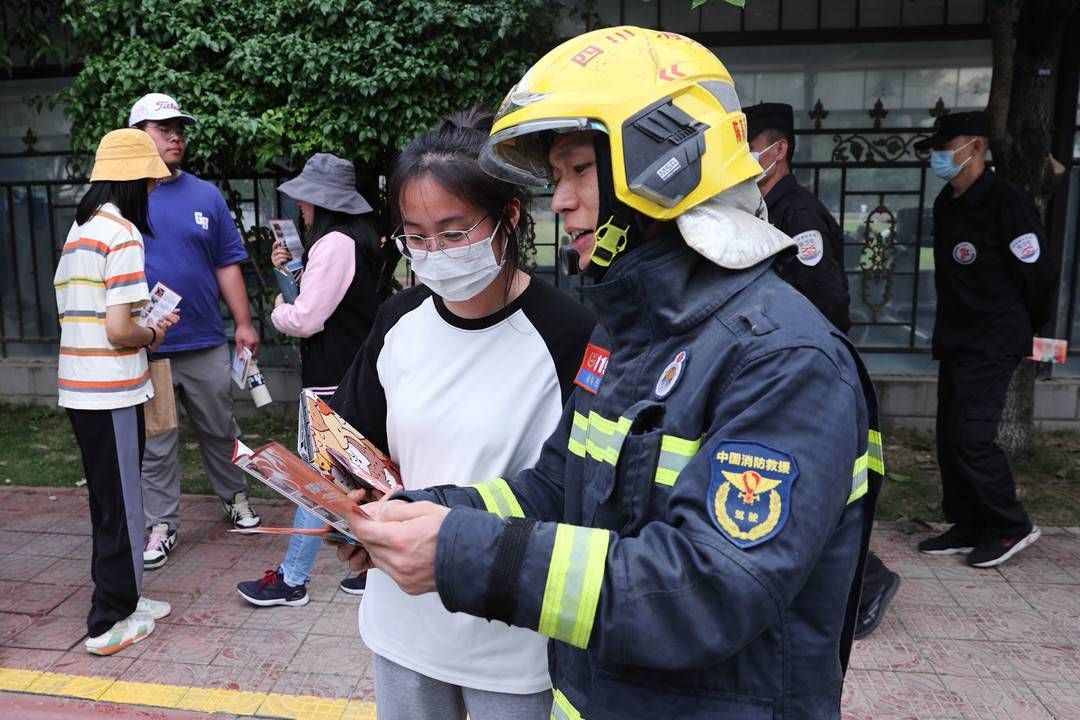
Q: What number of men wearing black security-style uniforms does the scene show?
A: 2